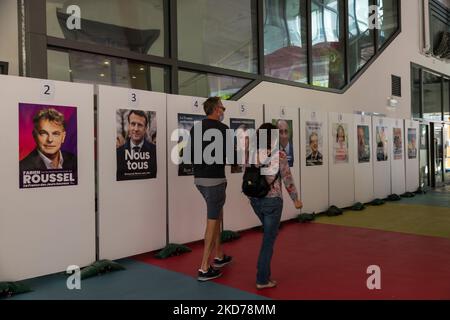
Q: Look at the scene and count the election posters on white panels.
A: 11